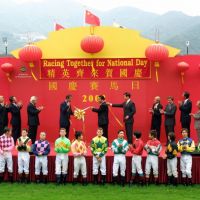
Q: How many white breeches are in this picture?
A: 11